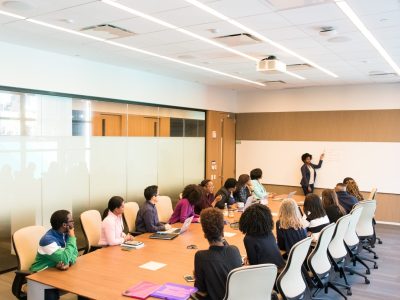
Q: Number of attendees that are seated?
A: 15